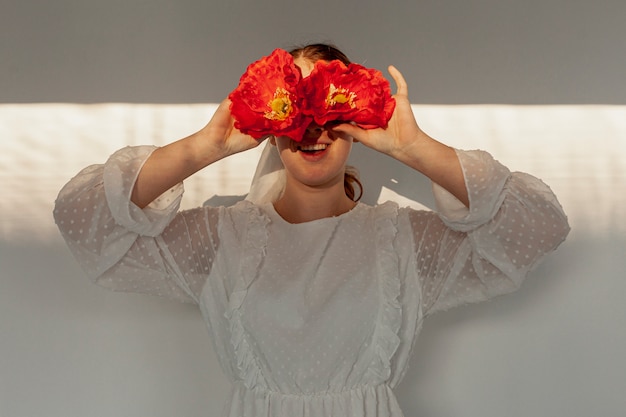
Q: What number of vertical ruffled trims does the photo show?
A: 2